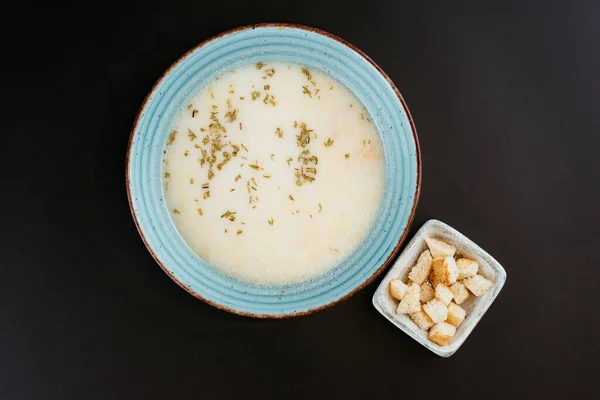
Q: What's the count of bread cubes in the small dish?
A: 14